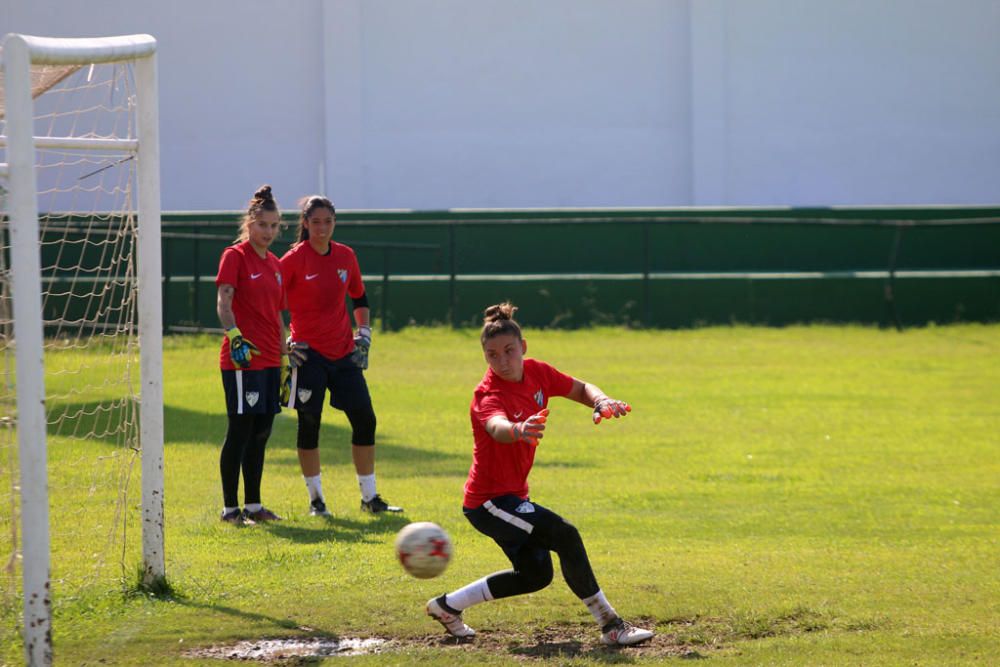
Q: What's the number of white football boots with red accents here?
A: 2